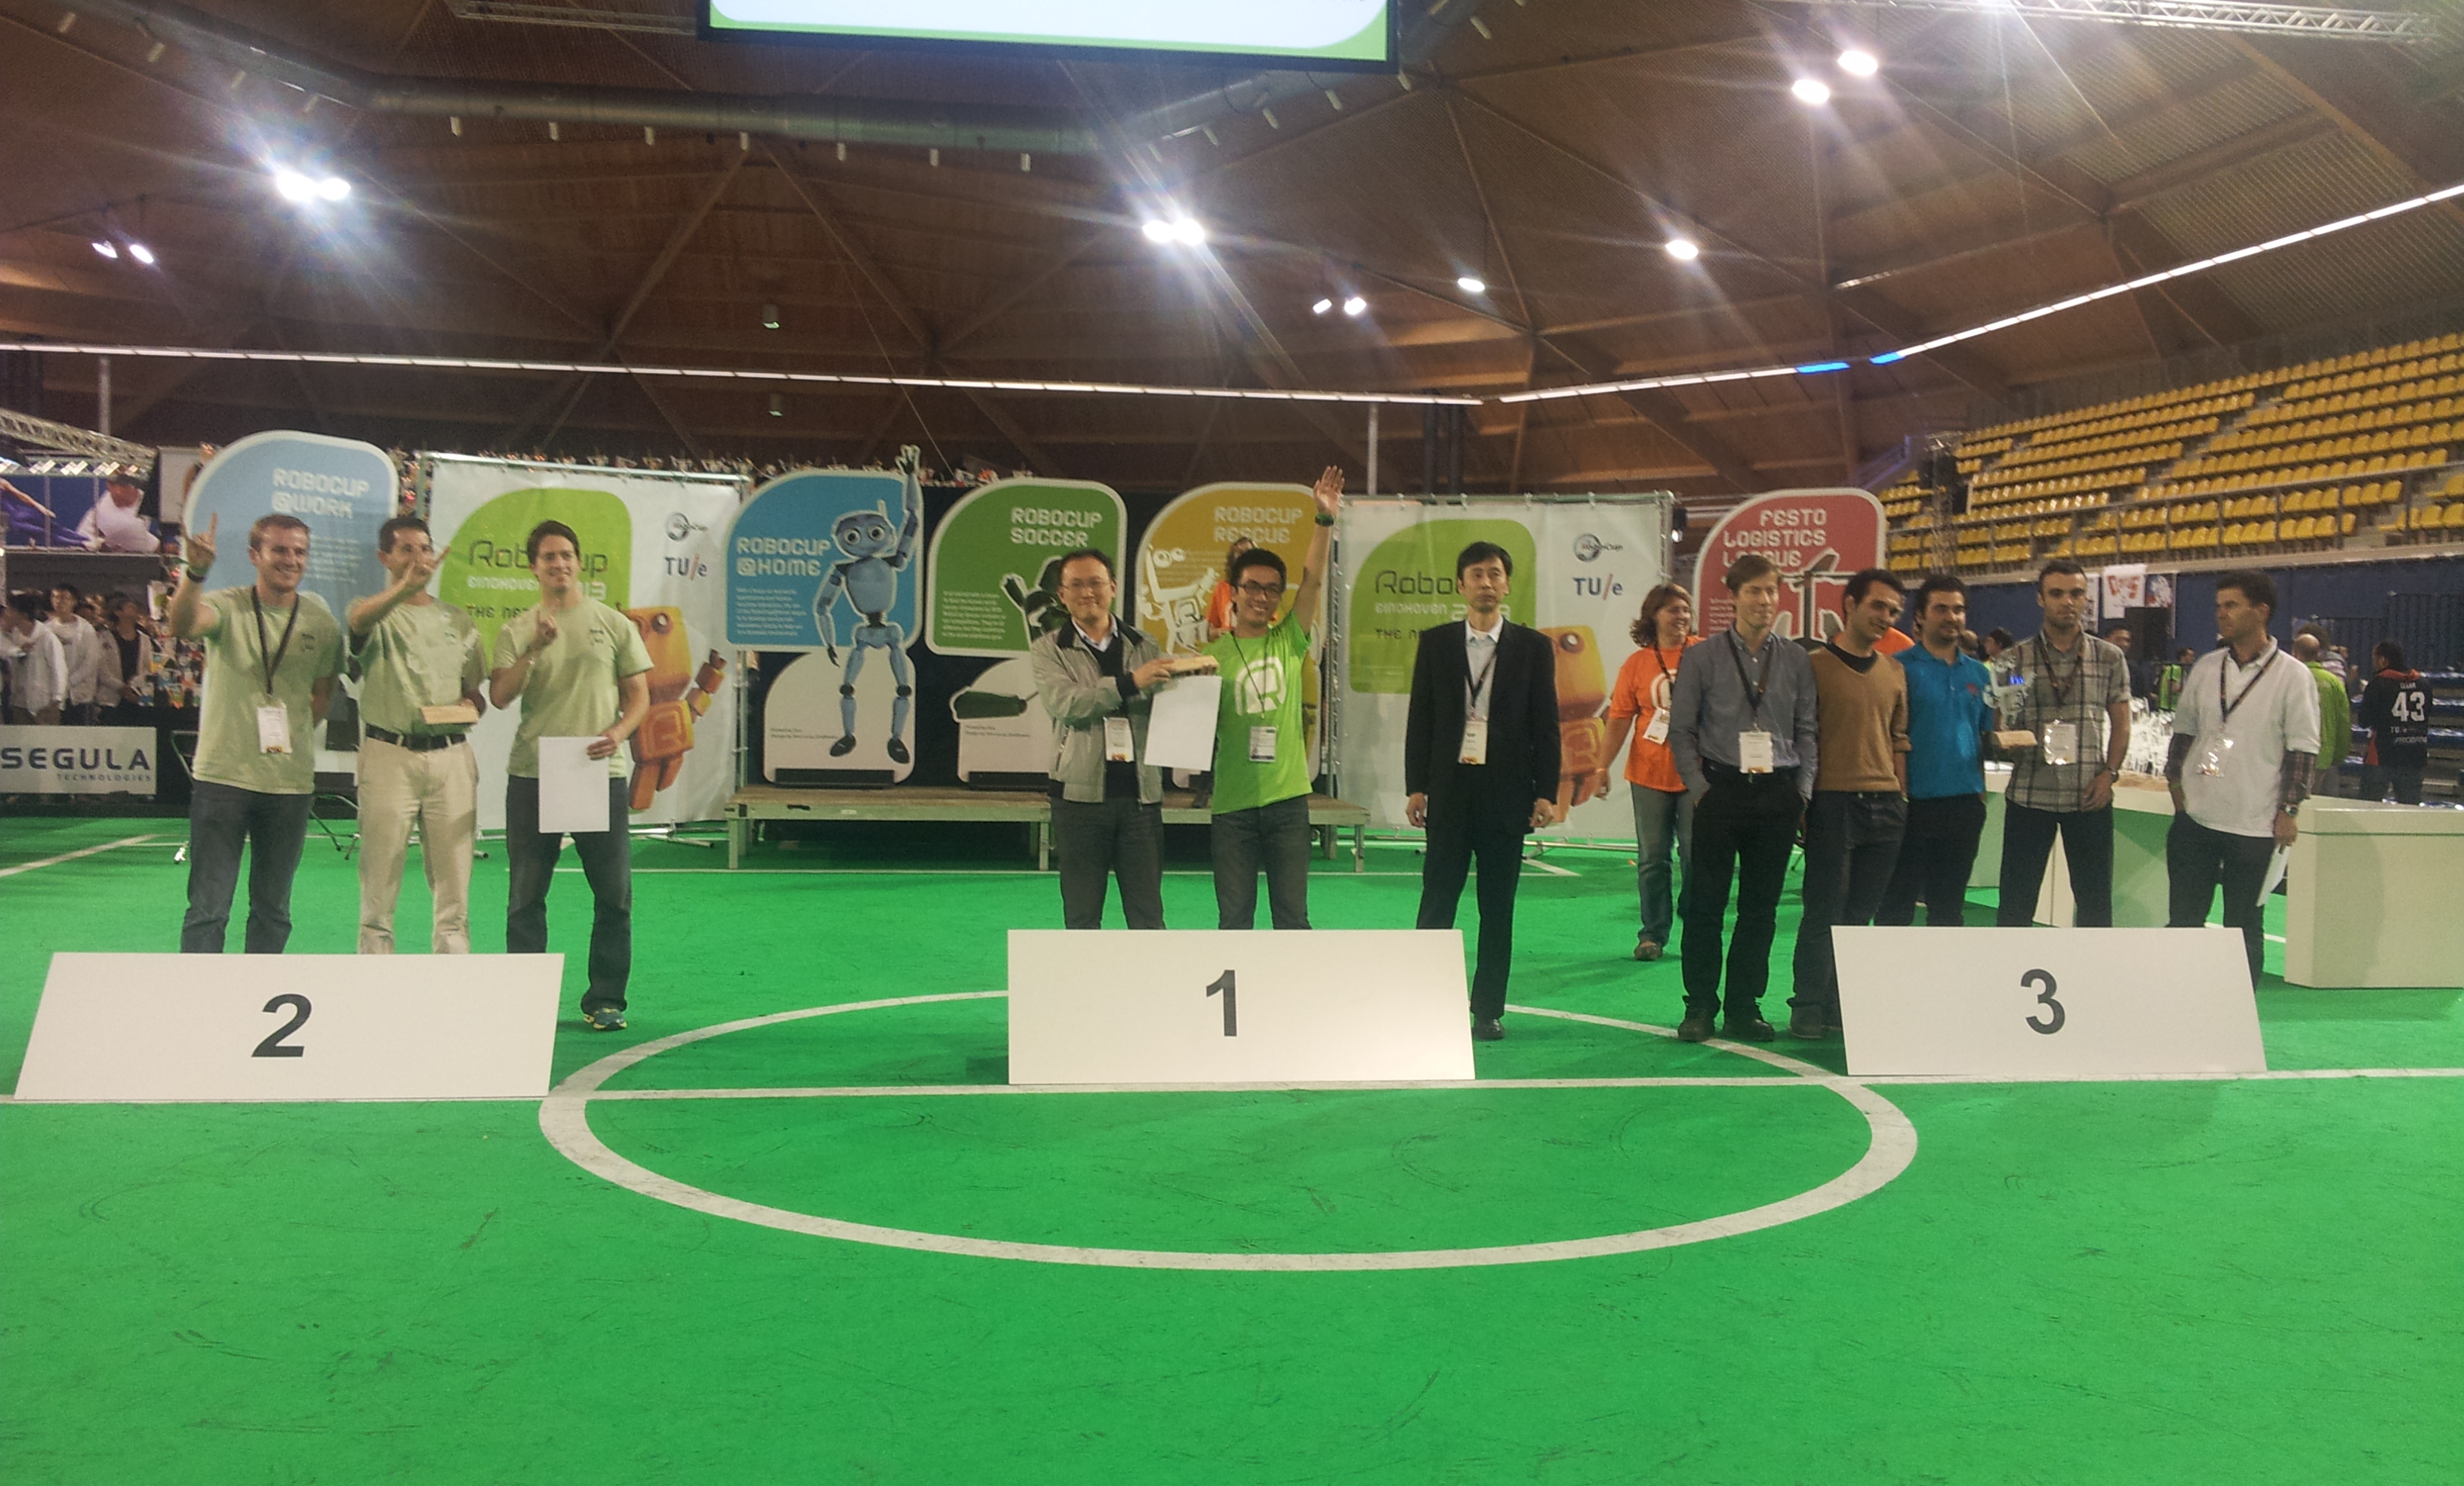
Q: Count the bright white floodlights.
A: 12